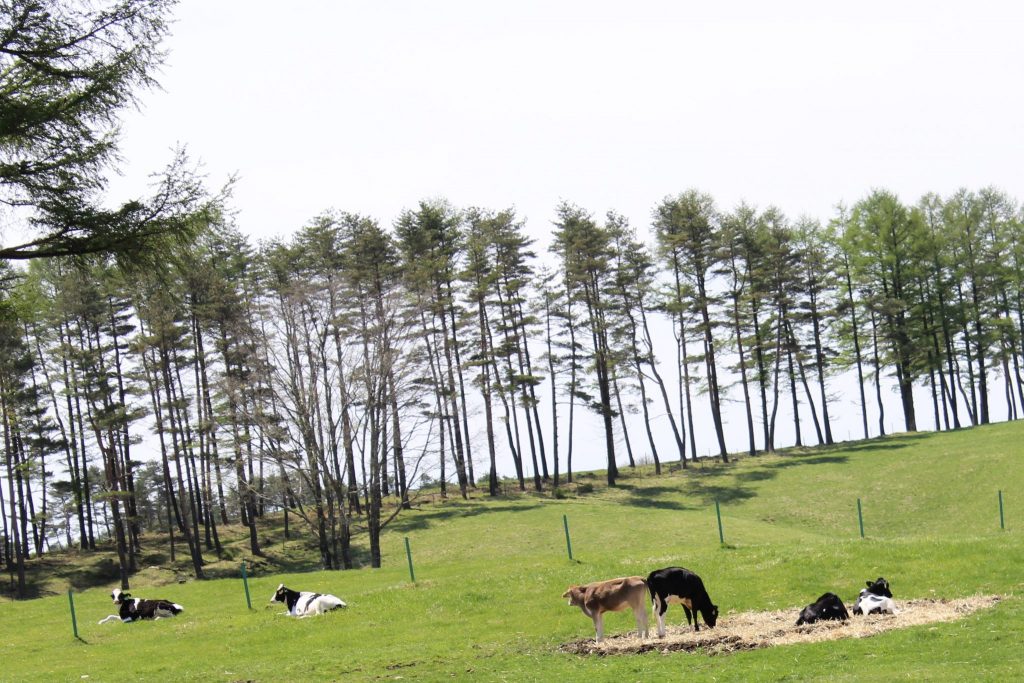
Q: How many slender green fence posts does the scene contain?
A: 7